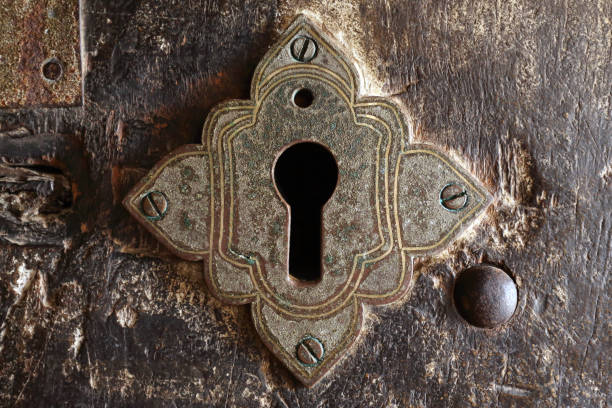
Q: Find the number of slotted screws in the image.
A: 4